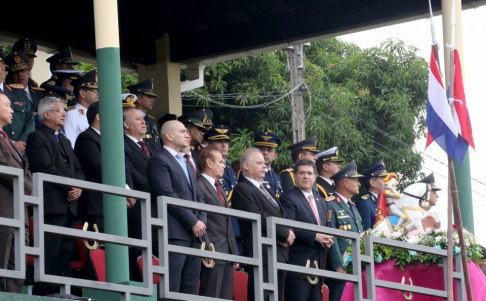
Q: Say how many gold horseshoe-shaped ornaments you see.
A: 4